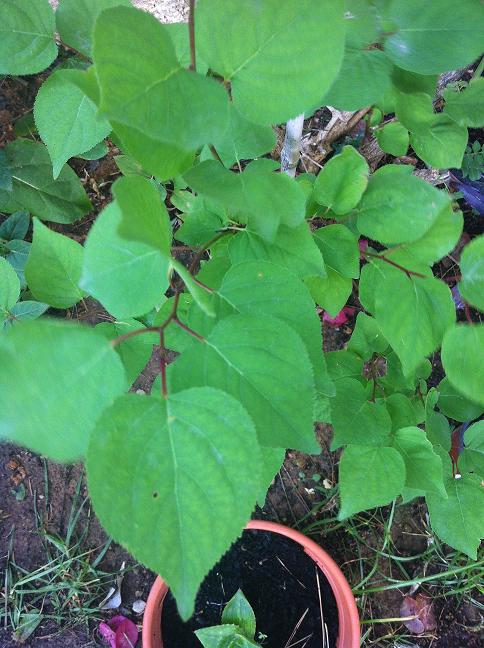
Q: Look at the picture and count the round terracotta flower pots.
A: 1